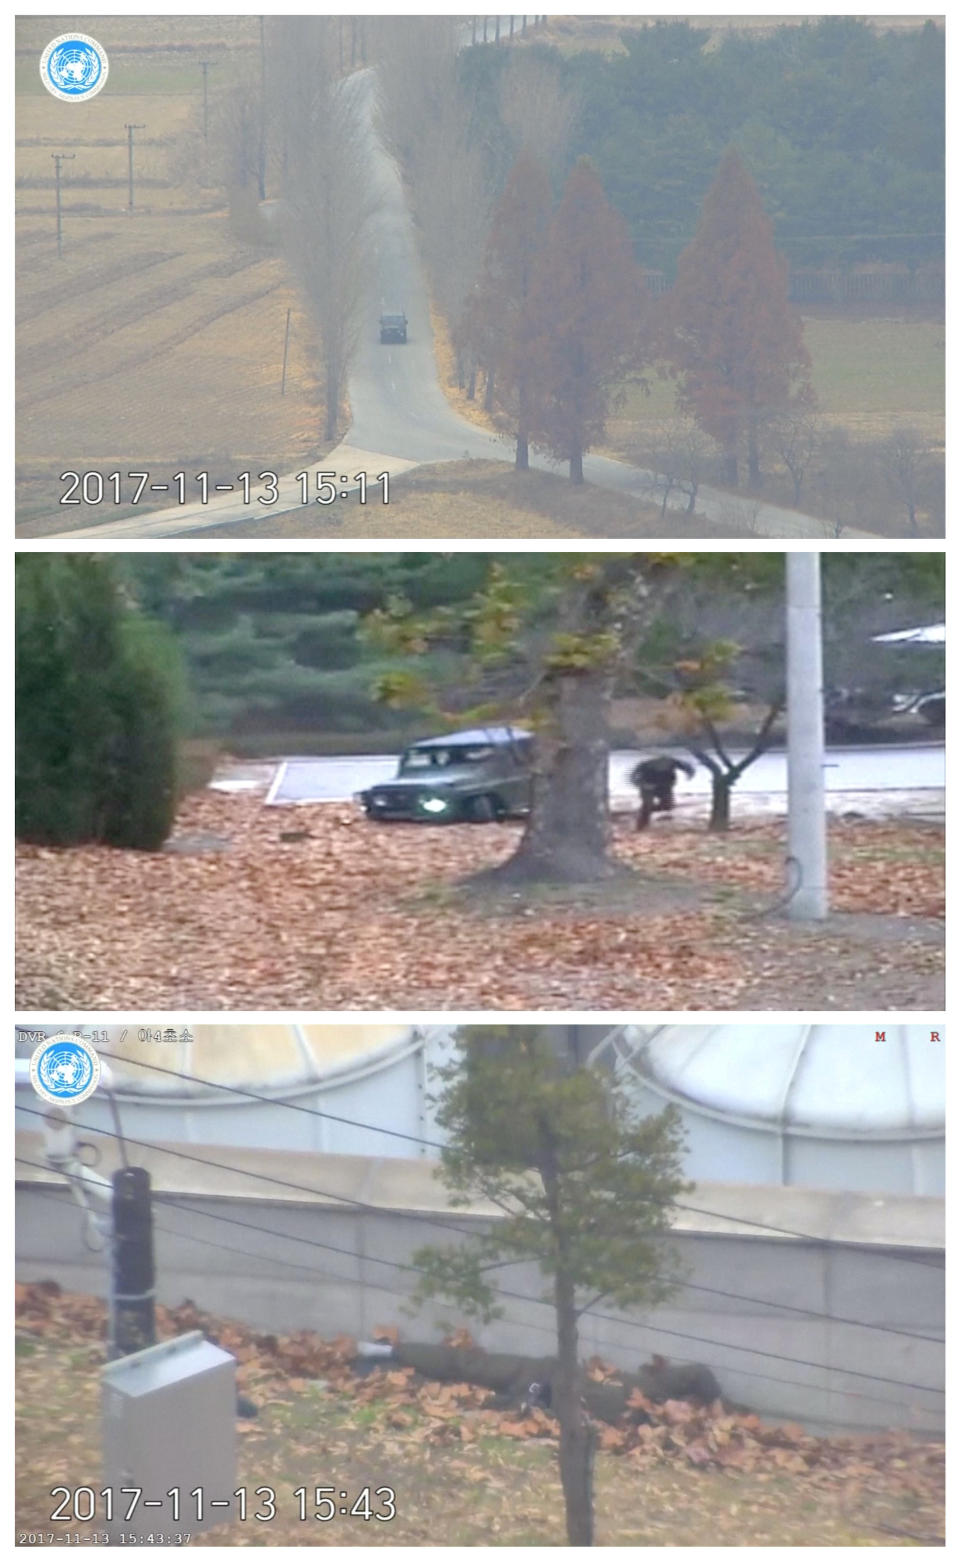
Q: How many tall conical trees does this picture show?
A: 3